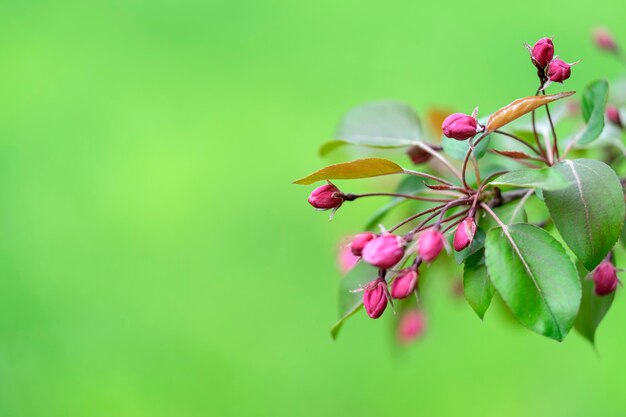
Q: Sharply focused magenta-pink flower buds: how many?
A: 11